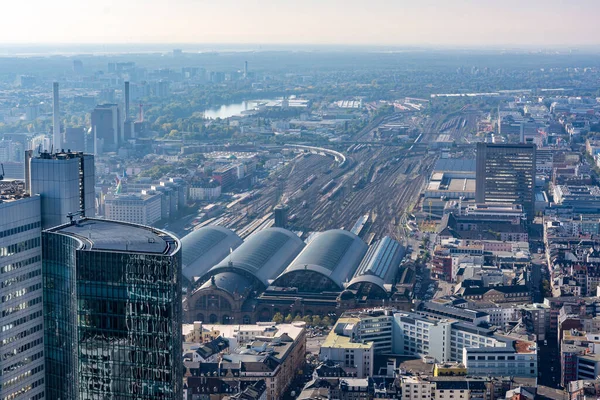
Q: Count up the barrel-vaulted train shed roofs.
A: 4